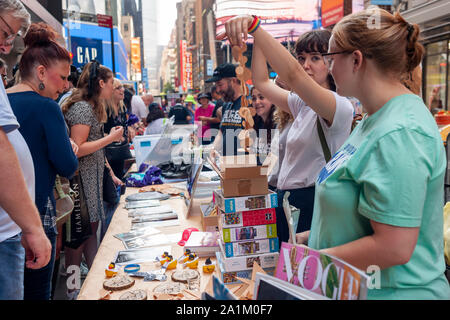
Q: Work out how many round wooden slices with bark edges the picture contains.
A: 4